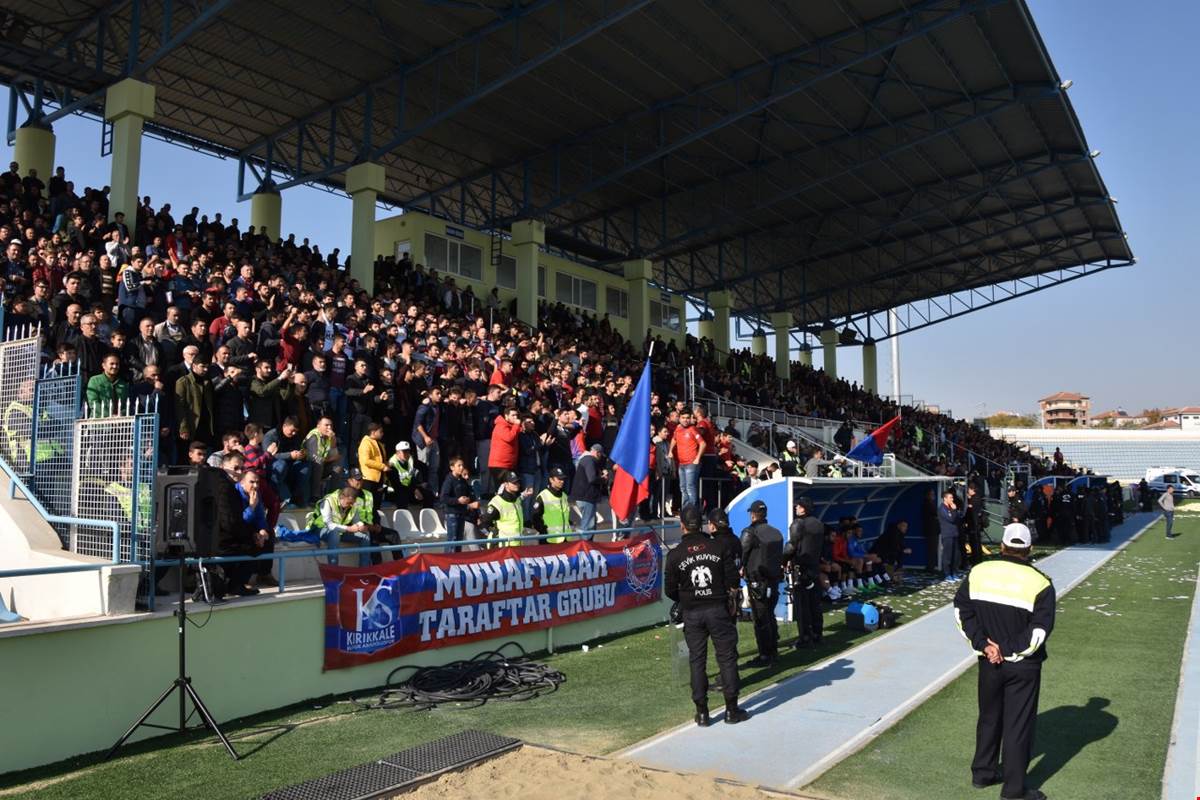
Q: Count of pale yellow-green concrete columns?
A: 13